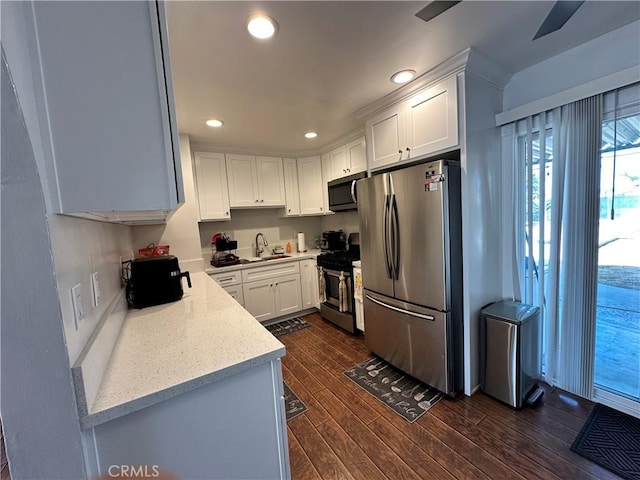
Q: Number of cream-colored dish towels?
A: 2